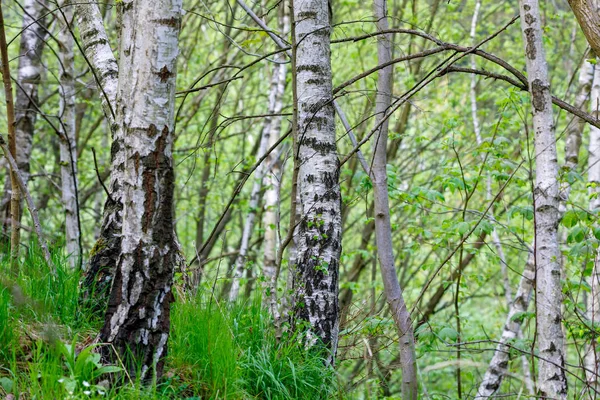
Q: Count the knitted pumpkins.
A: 0